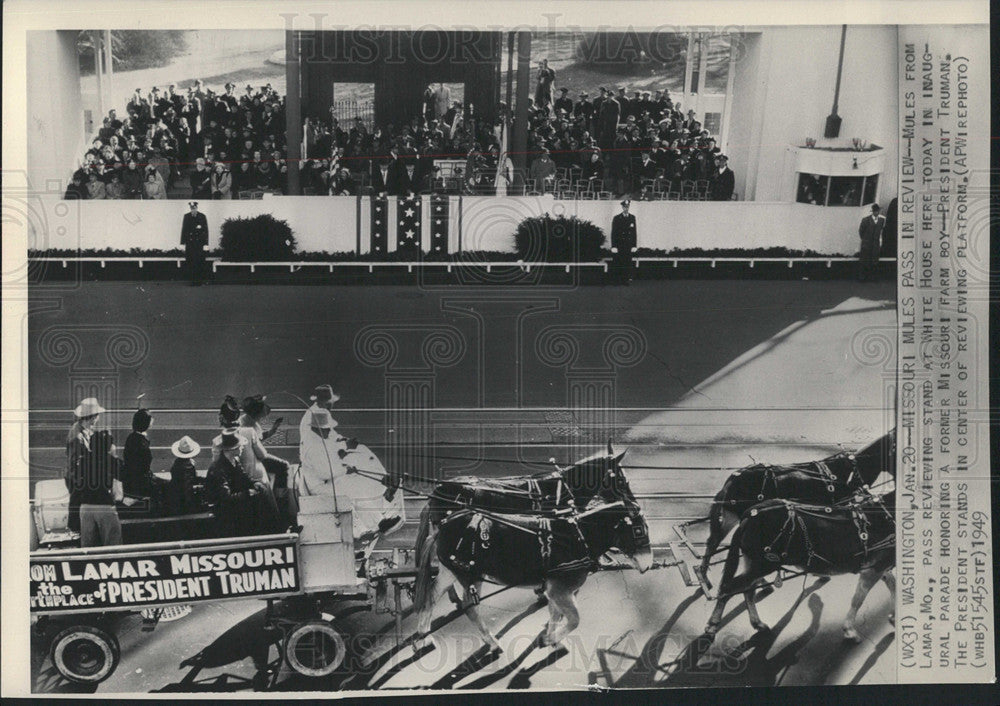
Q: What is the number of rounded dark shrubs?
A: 2